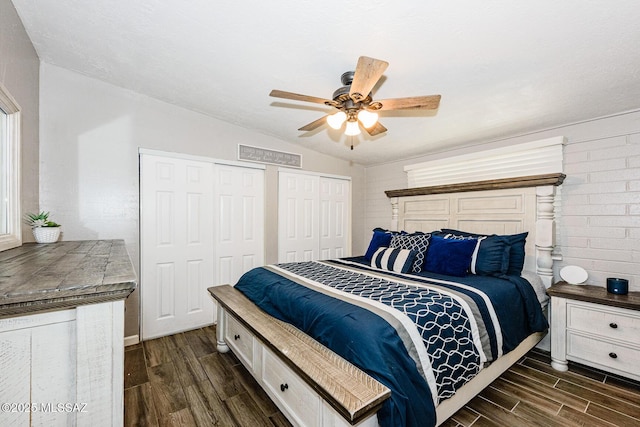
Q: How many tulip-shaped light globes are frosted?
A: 3